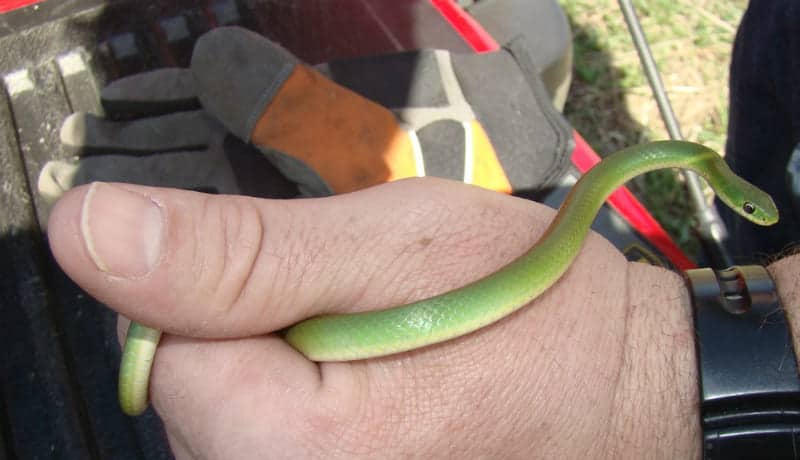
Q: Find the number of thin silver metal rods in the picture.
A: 1